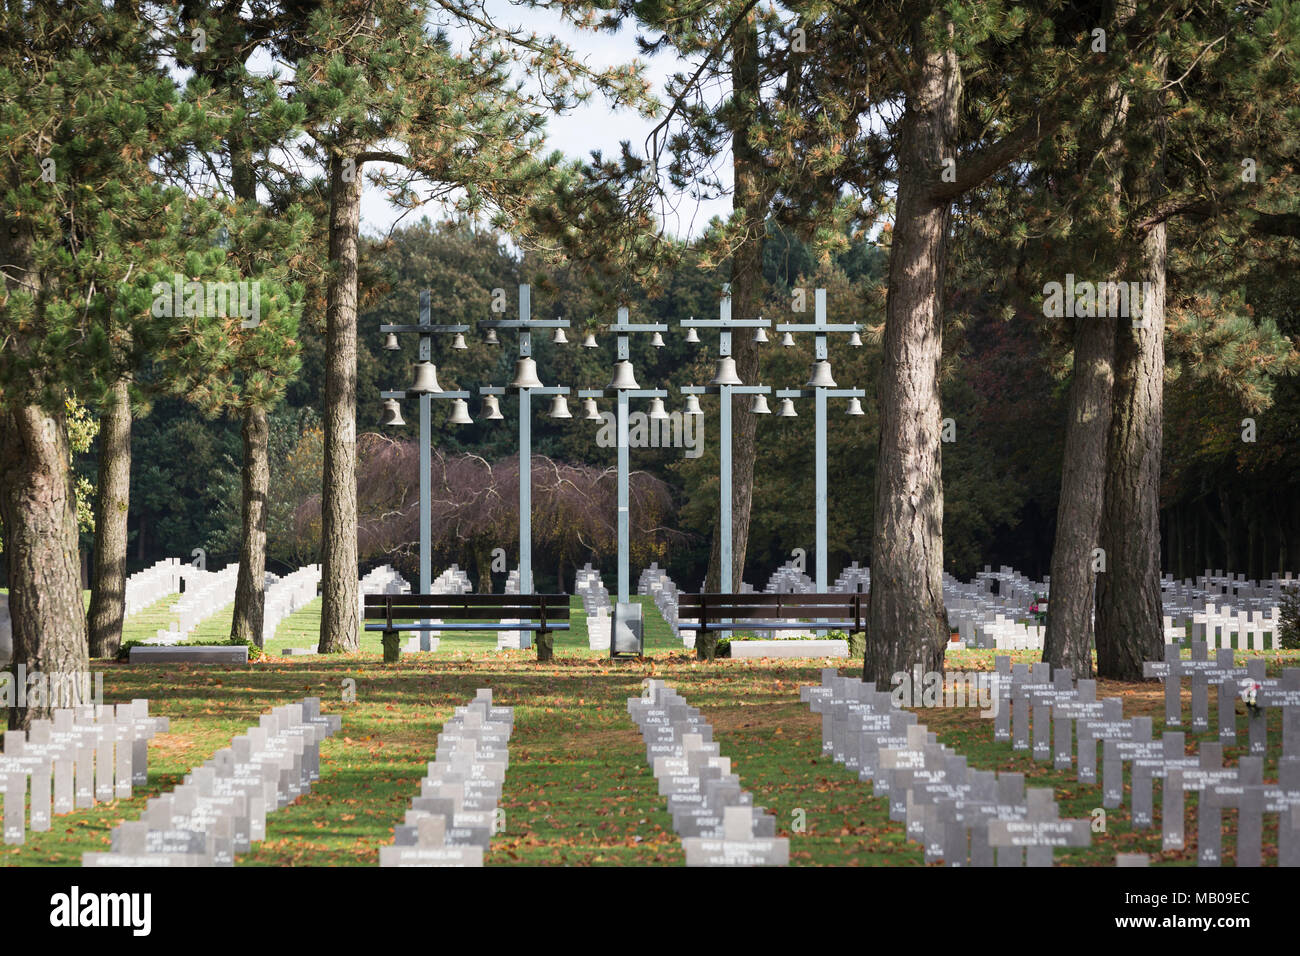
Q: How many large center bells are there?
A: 5